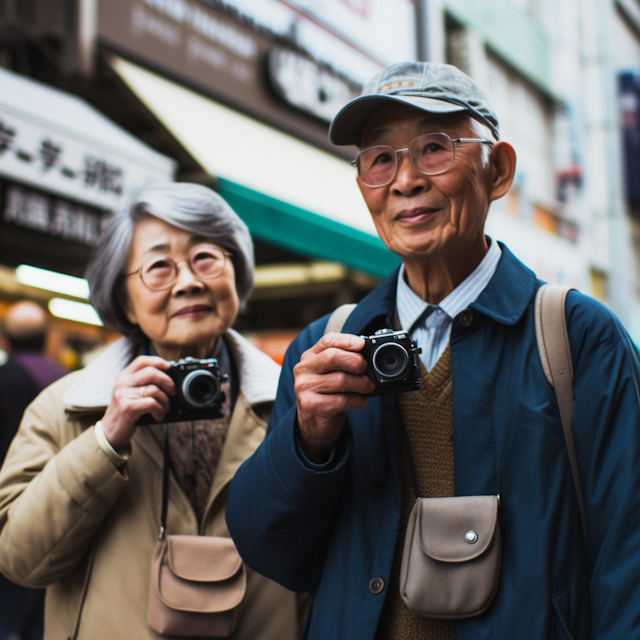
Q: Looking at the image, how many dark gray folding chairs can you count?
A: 0